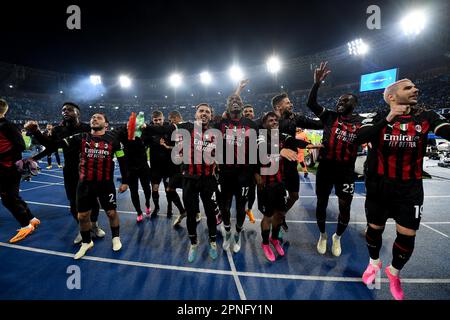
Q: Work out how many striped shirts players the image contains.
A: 6